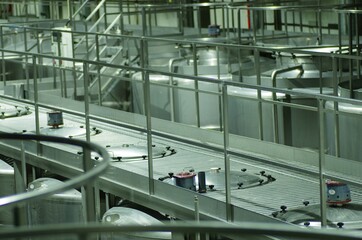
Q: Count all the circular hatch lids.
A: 5